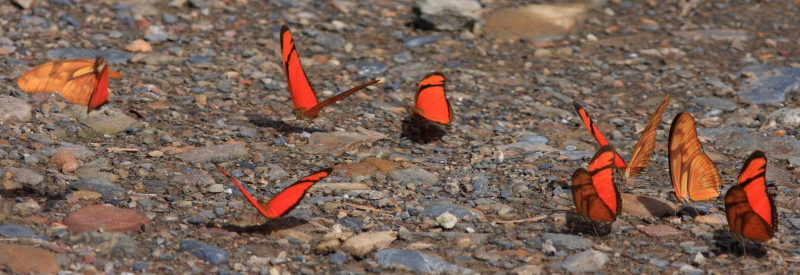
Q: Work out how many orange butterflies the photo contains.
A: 8